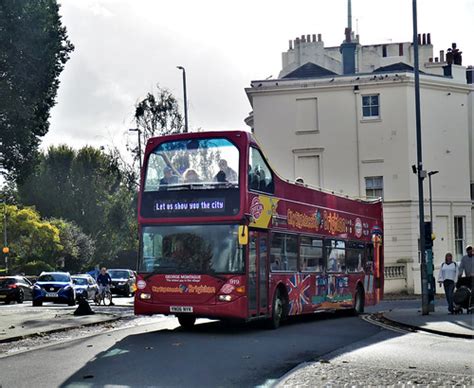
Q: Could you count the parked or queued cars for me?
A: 4